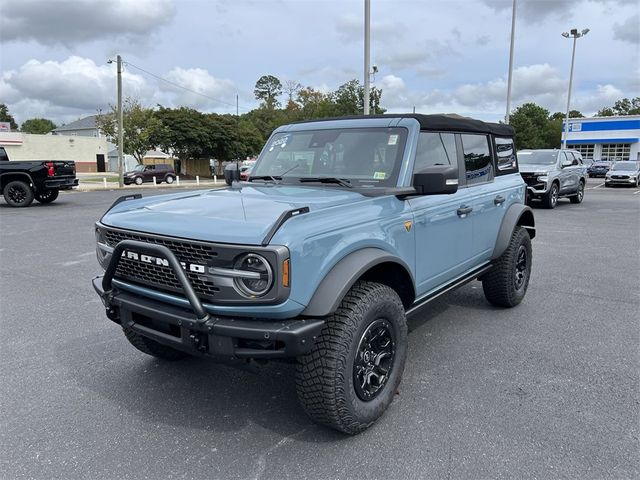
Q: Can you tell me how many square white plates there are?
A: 0